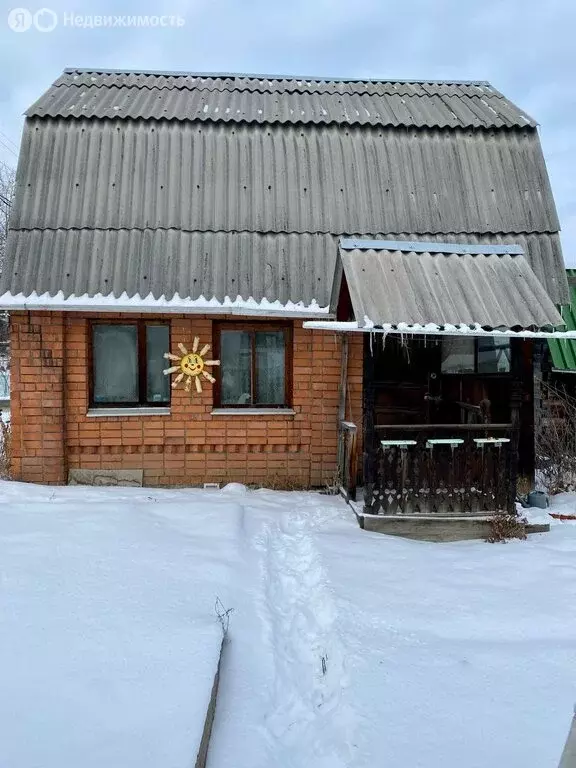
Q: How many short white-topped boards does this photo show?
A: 3